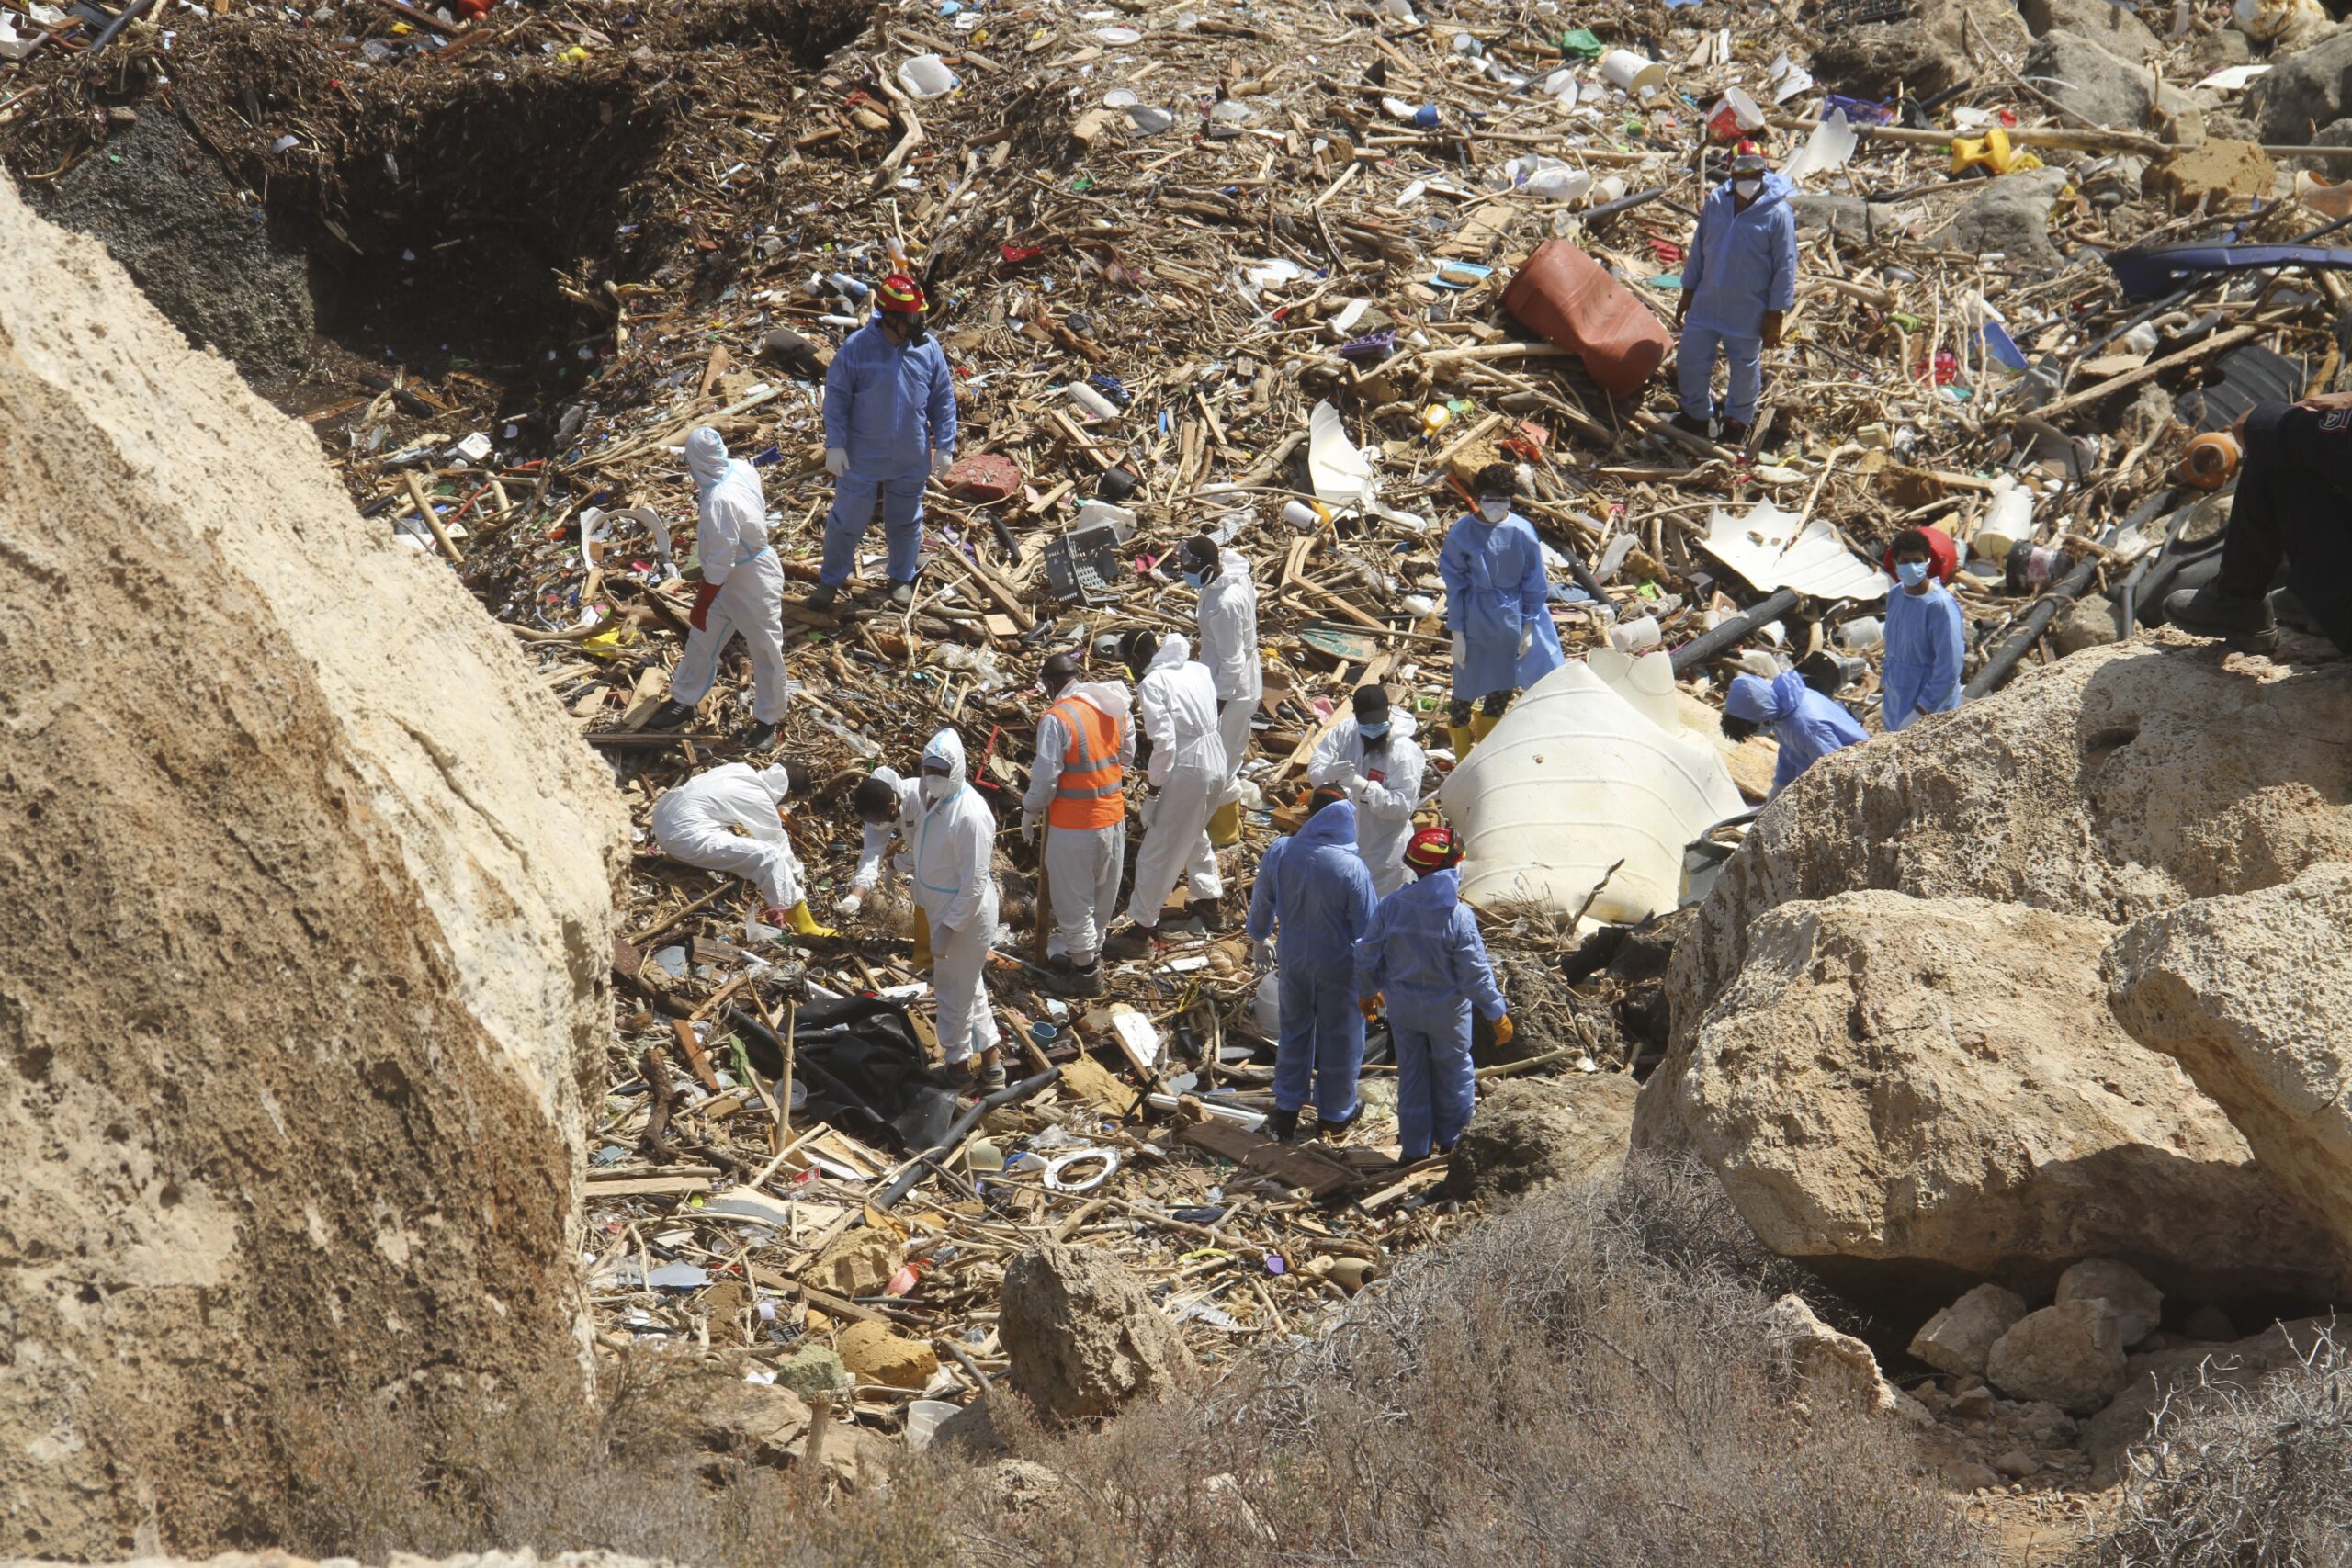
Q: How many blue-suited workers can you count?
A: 7